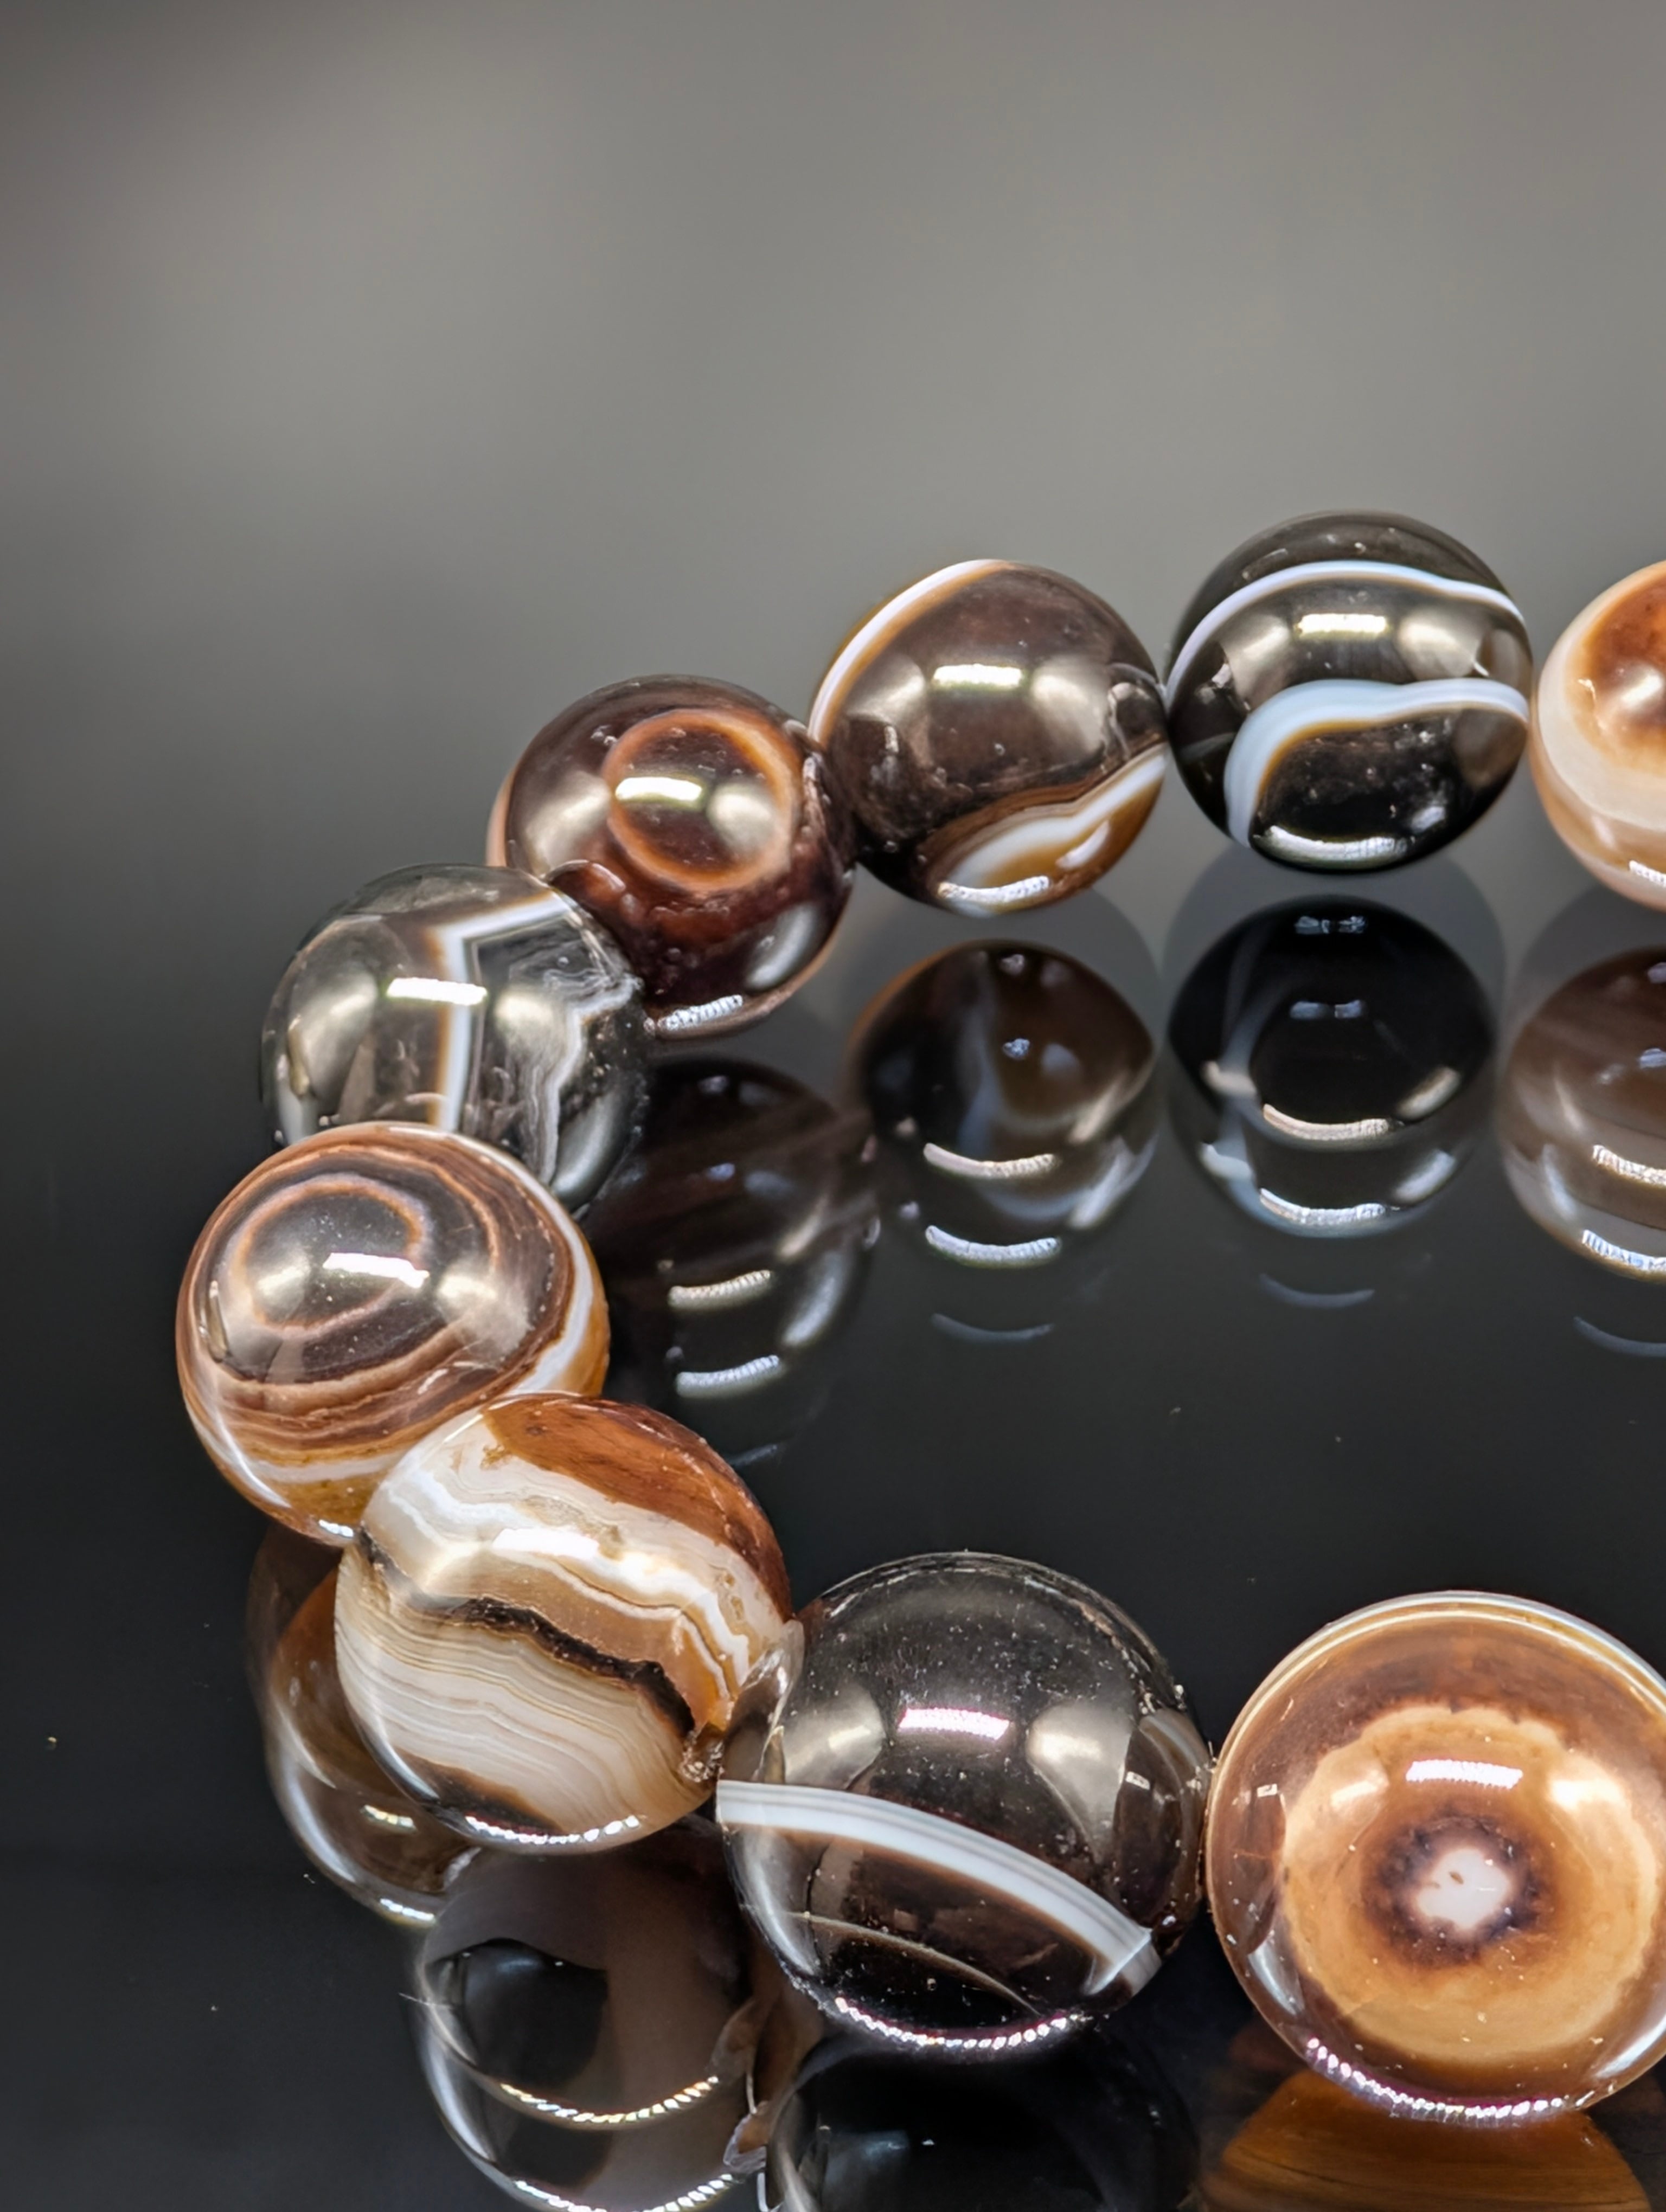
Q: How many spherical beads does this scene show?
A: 9